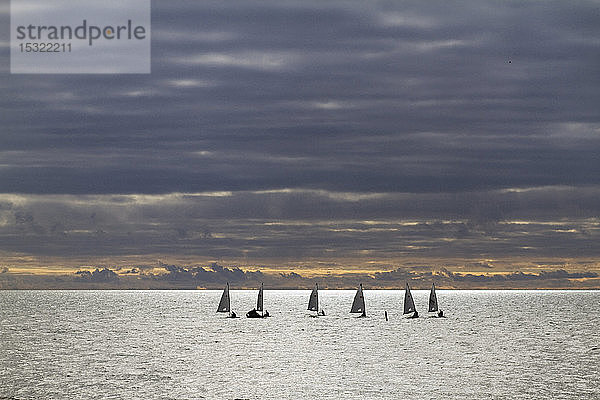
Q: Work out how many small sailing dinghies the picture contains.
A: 6